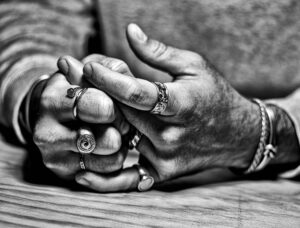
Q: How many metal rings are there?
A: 6